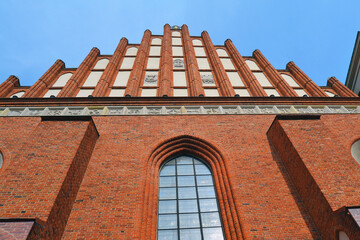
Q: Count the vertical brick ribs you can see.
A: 12